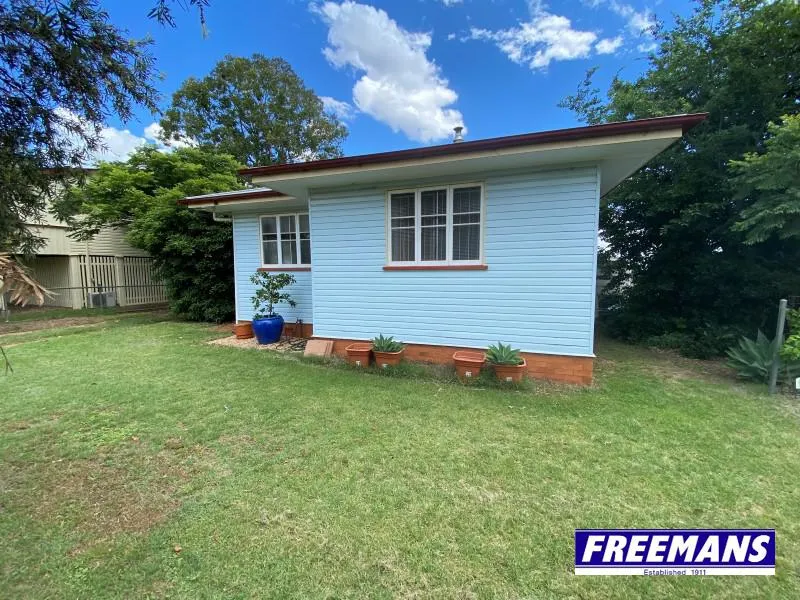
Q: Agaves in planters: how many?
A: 2